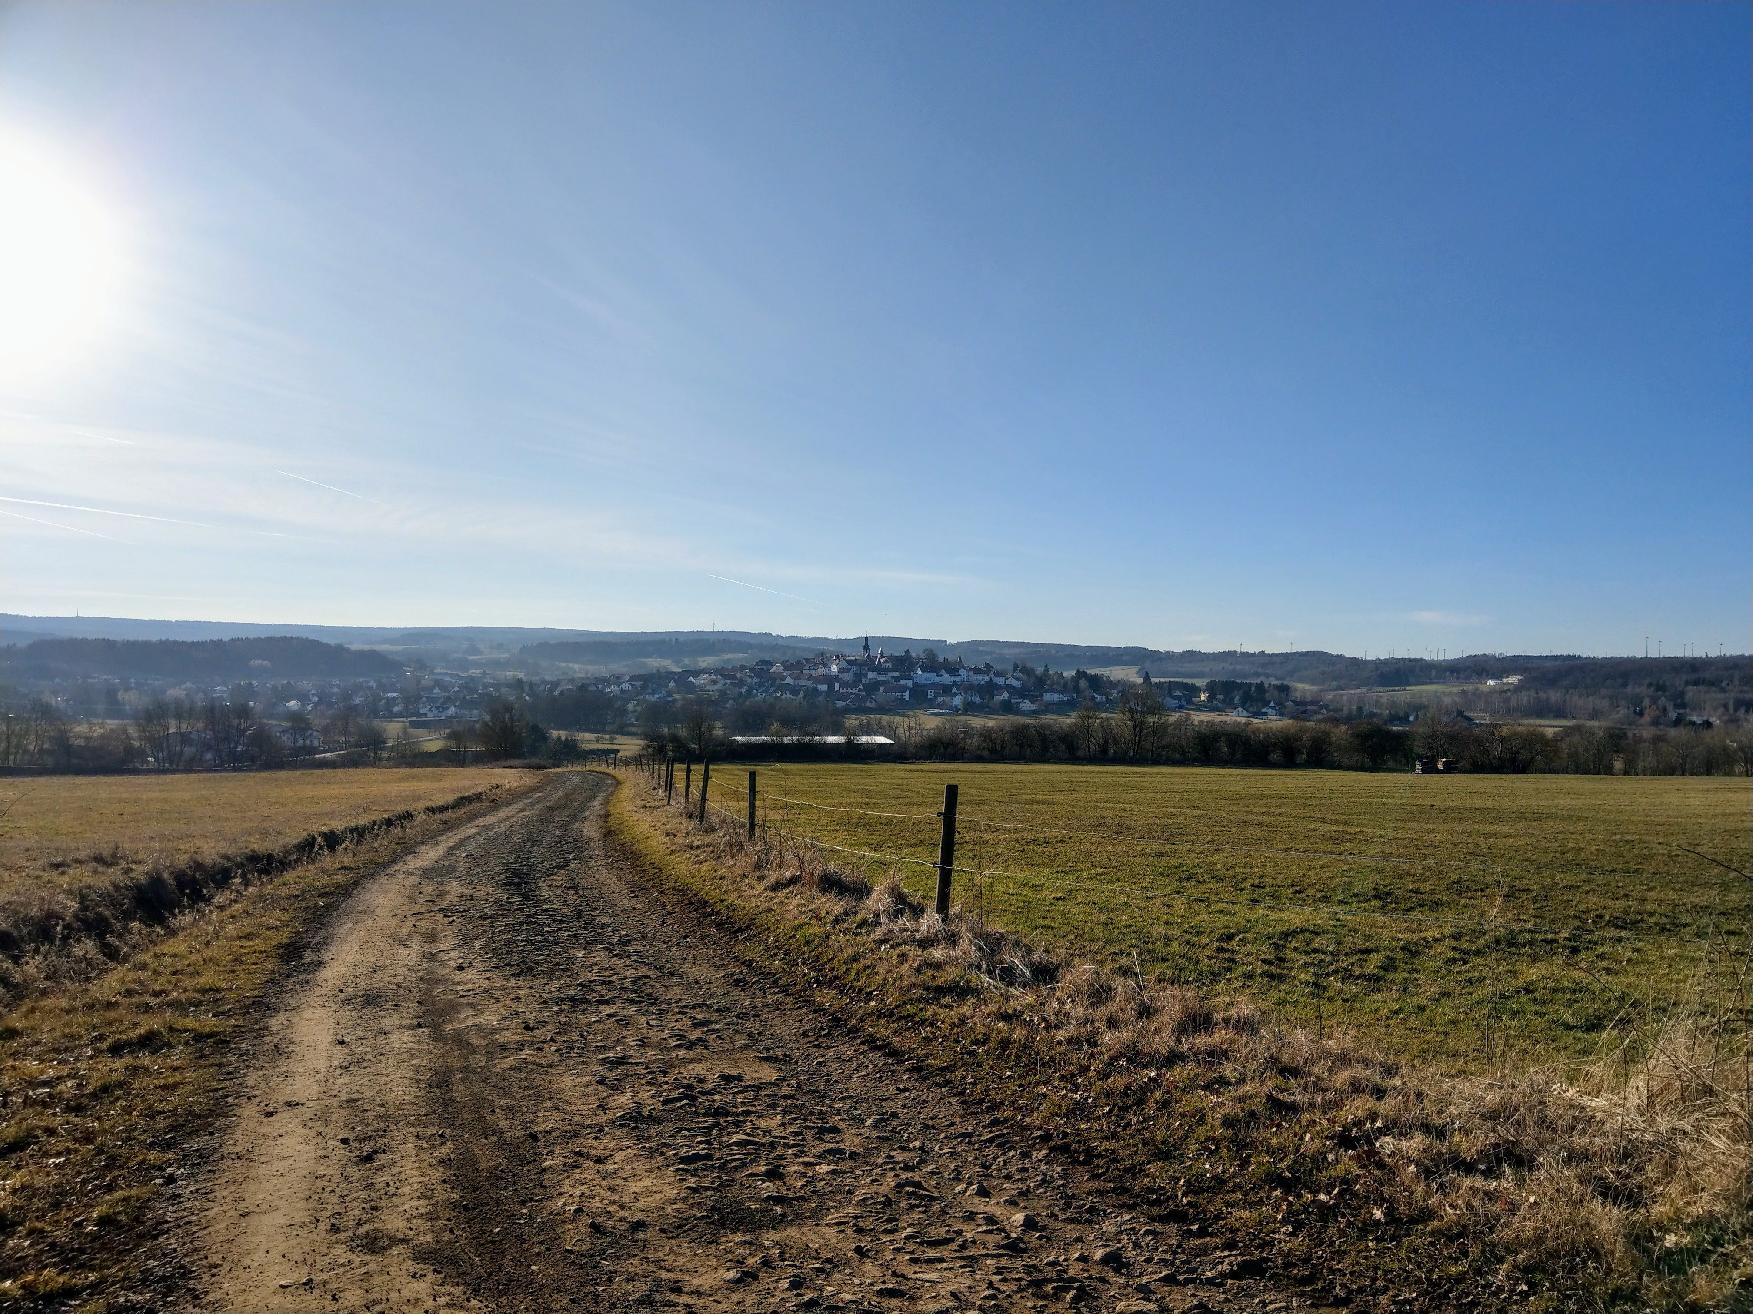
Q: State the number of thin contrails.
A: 5